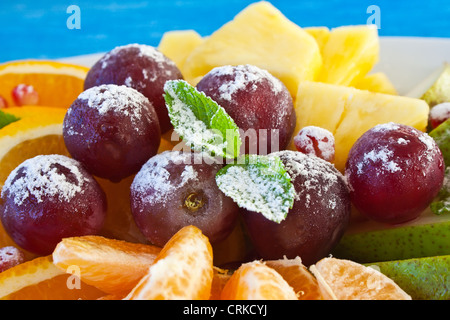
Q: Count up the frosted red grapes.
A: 7